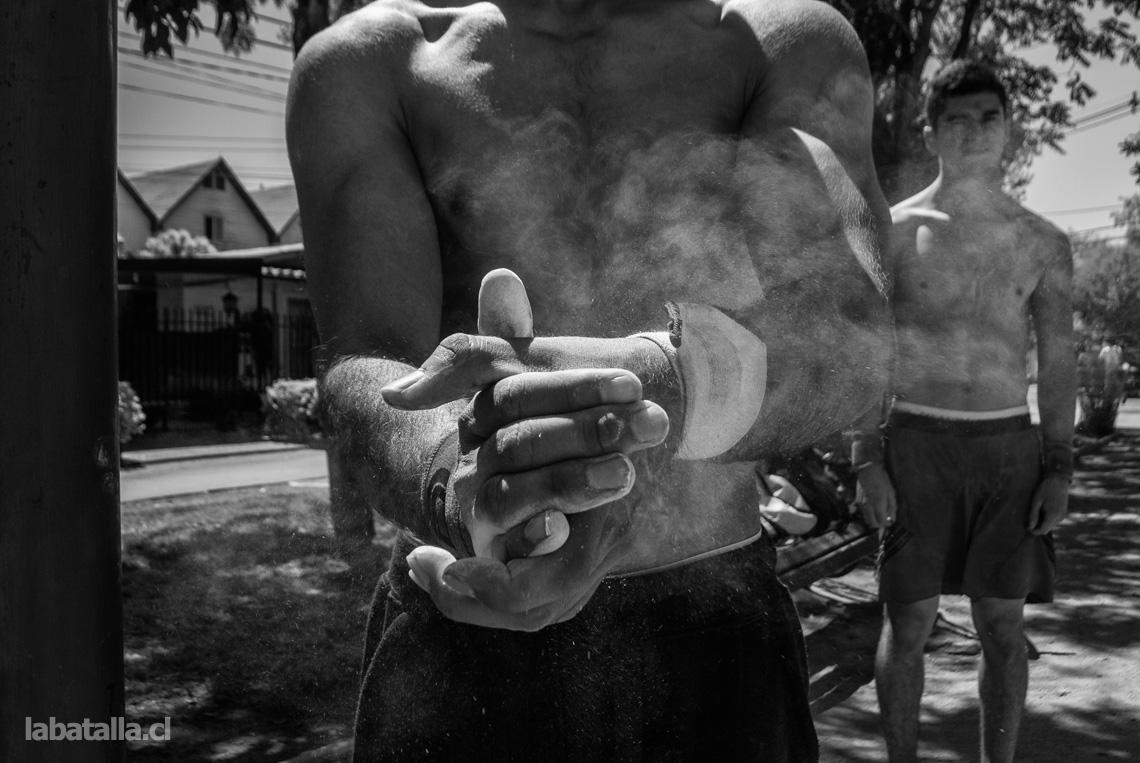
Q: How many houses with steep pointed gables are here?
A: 3